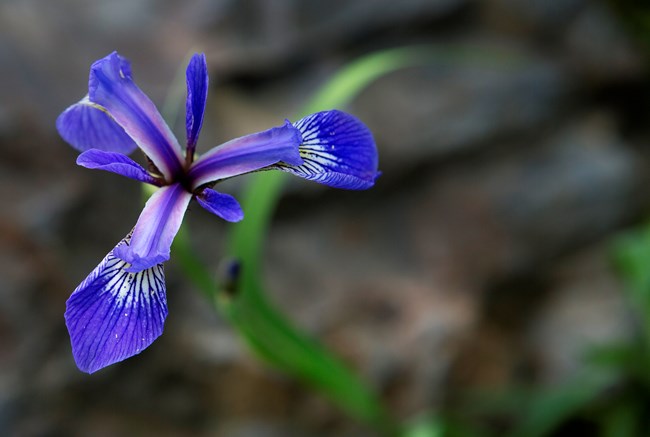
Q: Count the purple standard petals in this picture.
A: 3